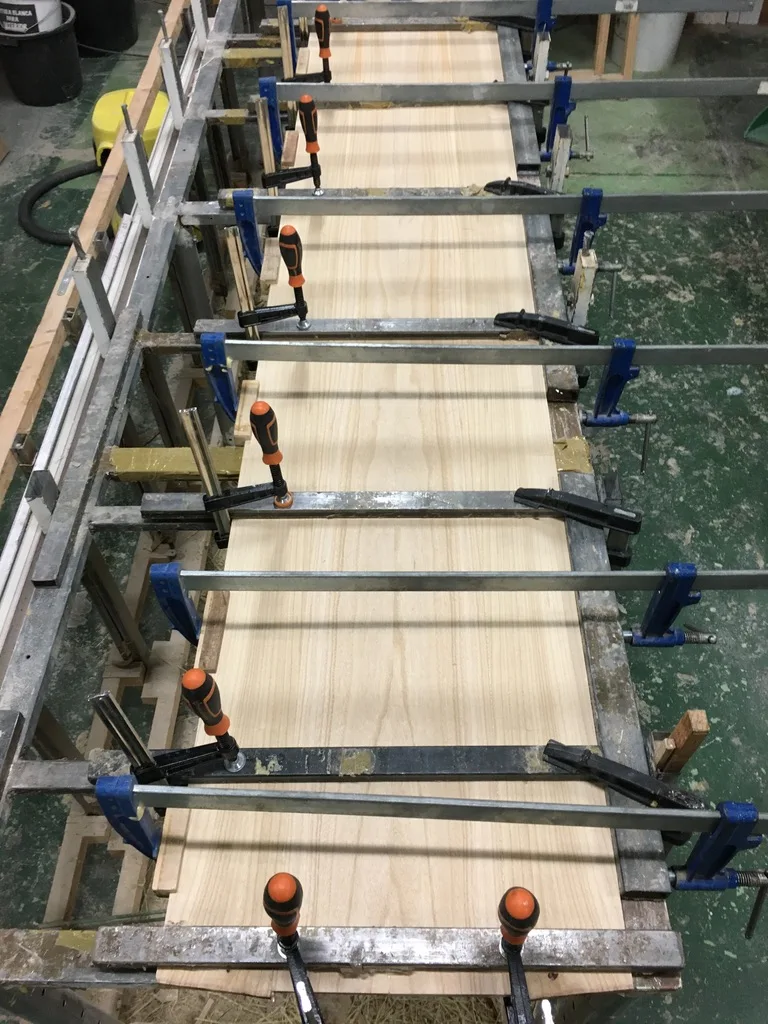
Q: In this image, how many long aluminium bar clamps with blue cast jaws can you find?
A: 6